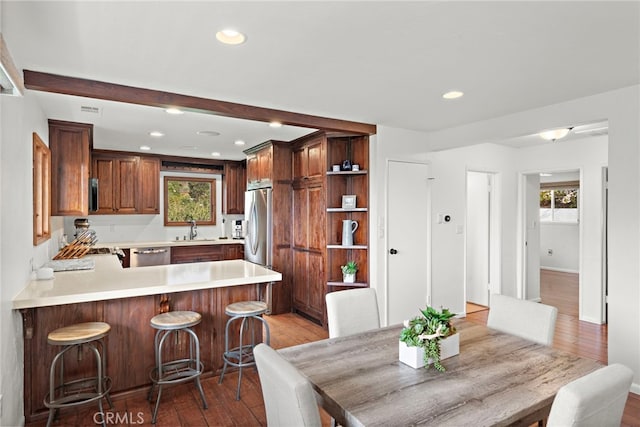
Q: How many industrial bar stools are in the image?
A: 3